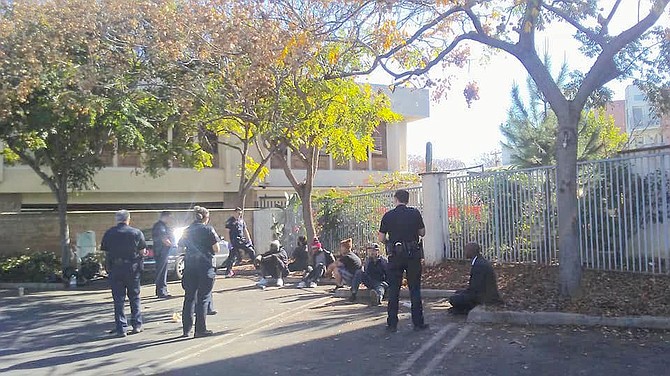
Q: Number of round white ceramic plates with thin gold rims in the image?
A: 0